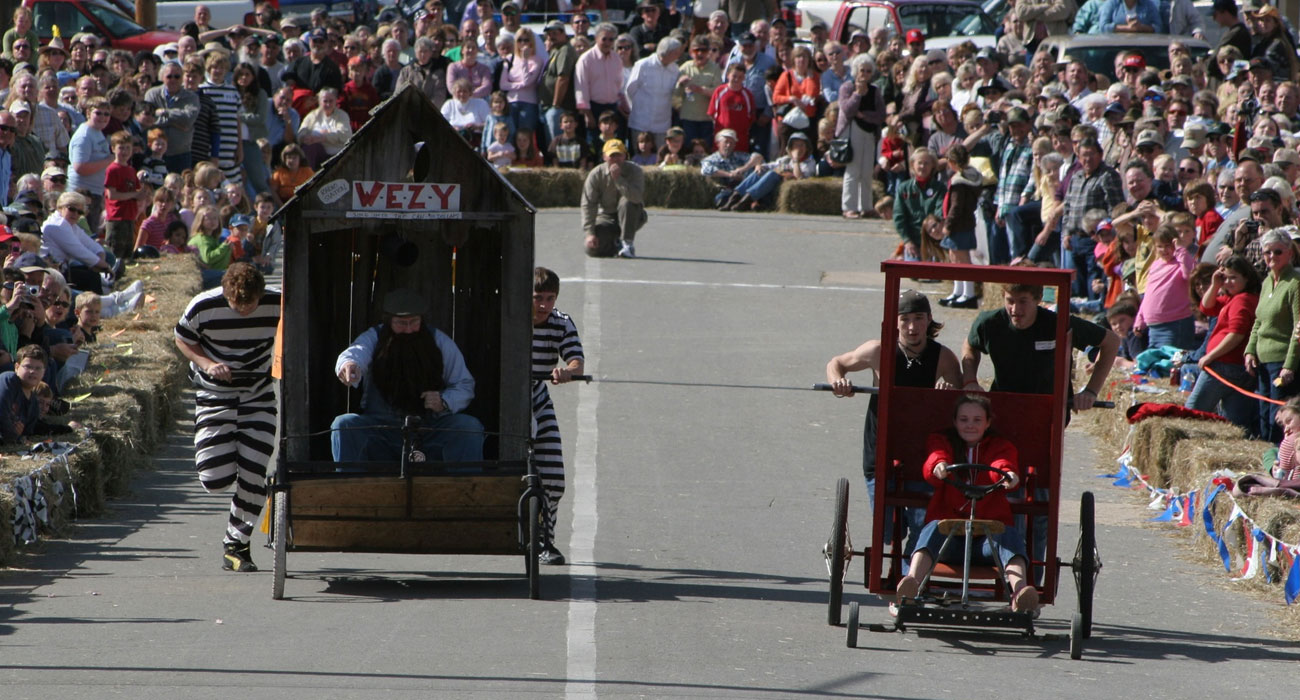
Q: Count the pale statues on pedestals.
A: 0